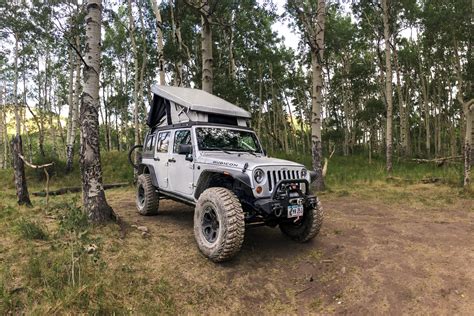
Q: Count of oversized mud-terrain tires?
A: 3